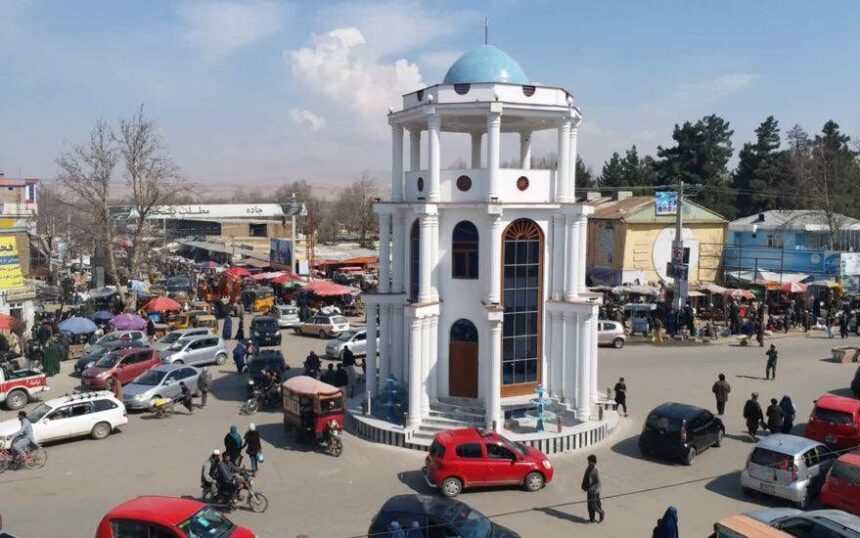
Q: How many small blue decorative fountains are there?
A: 2